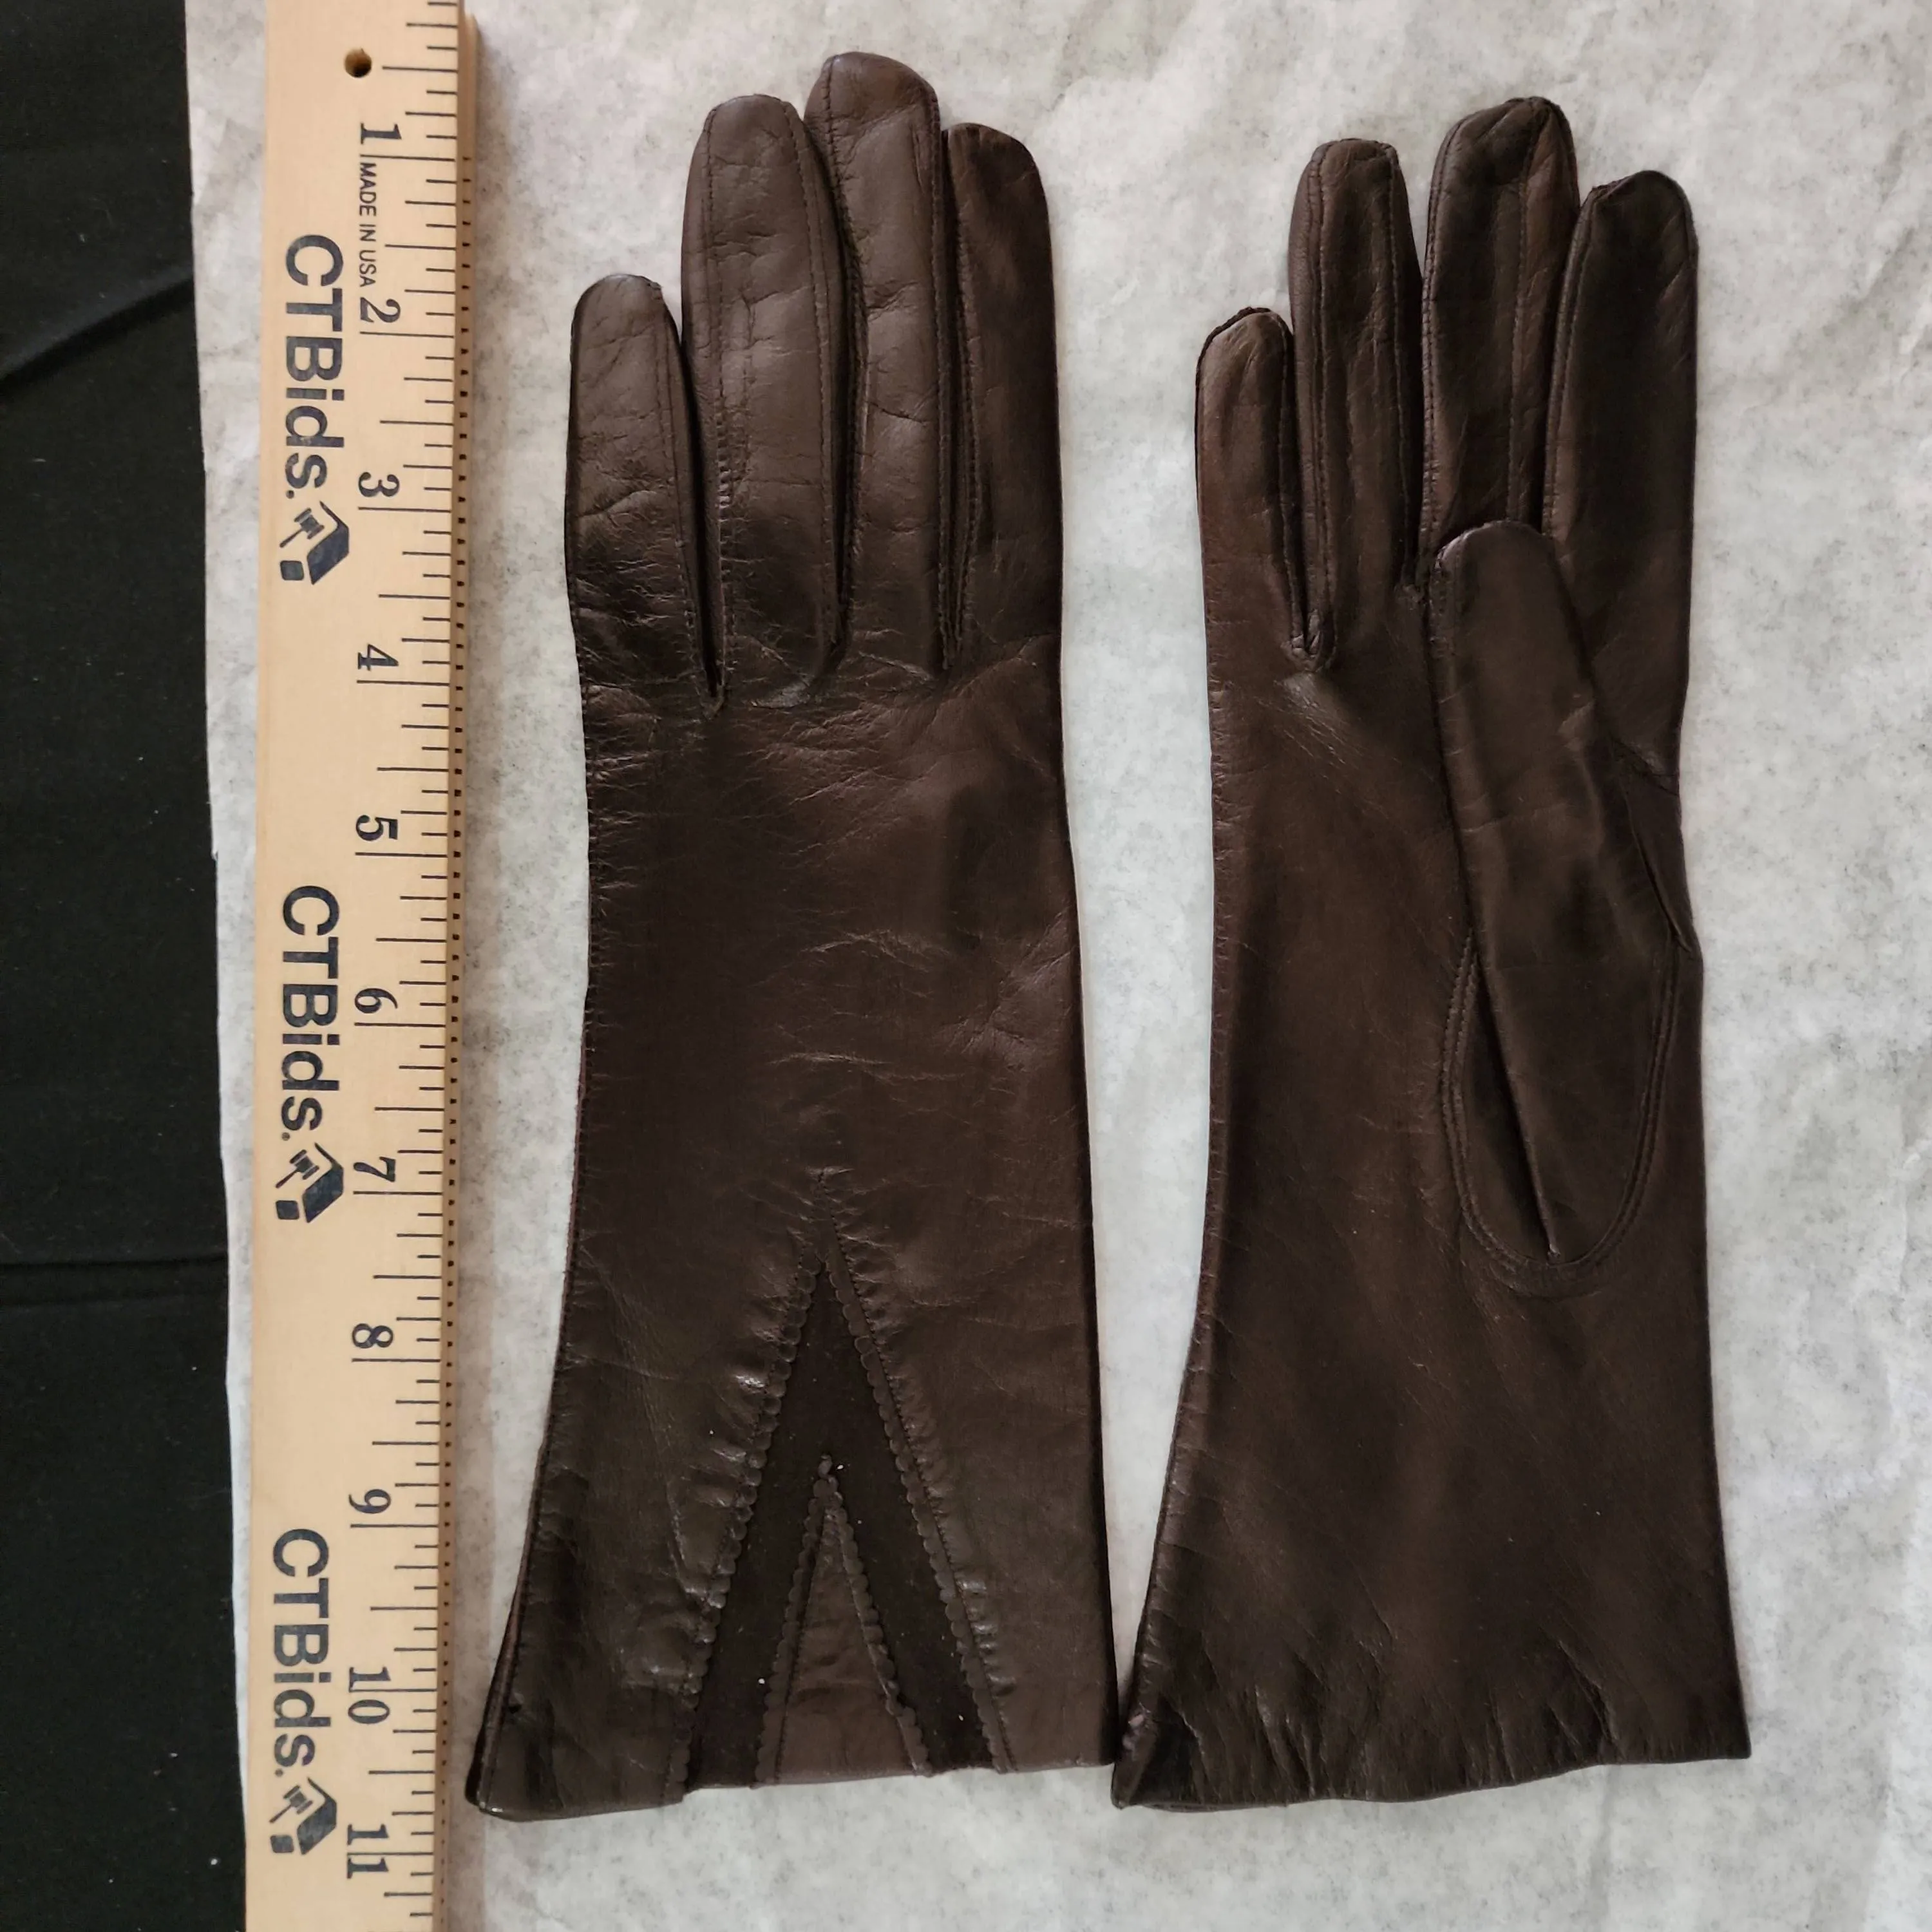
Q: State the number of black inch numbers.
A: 11